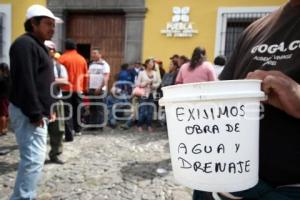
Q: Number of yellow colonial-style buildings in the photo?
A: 1